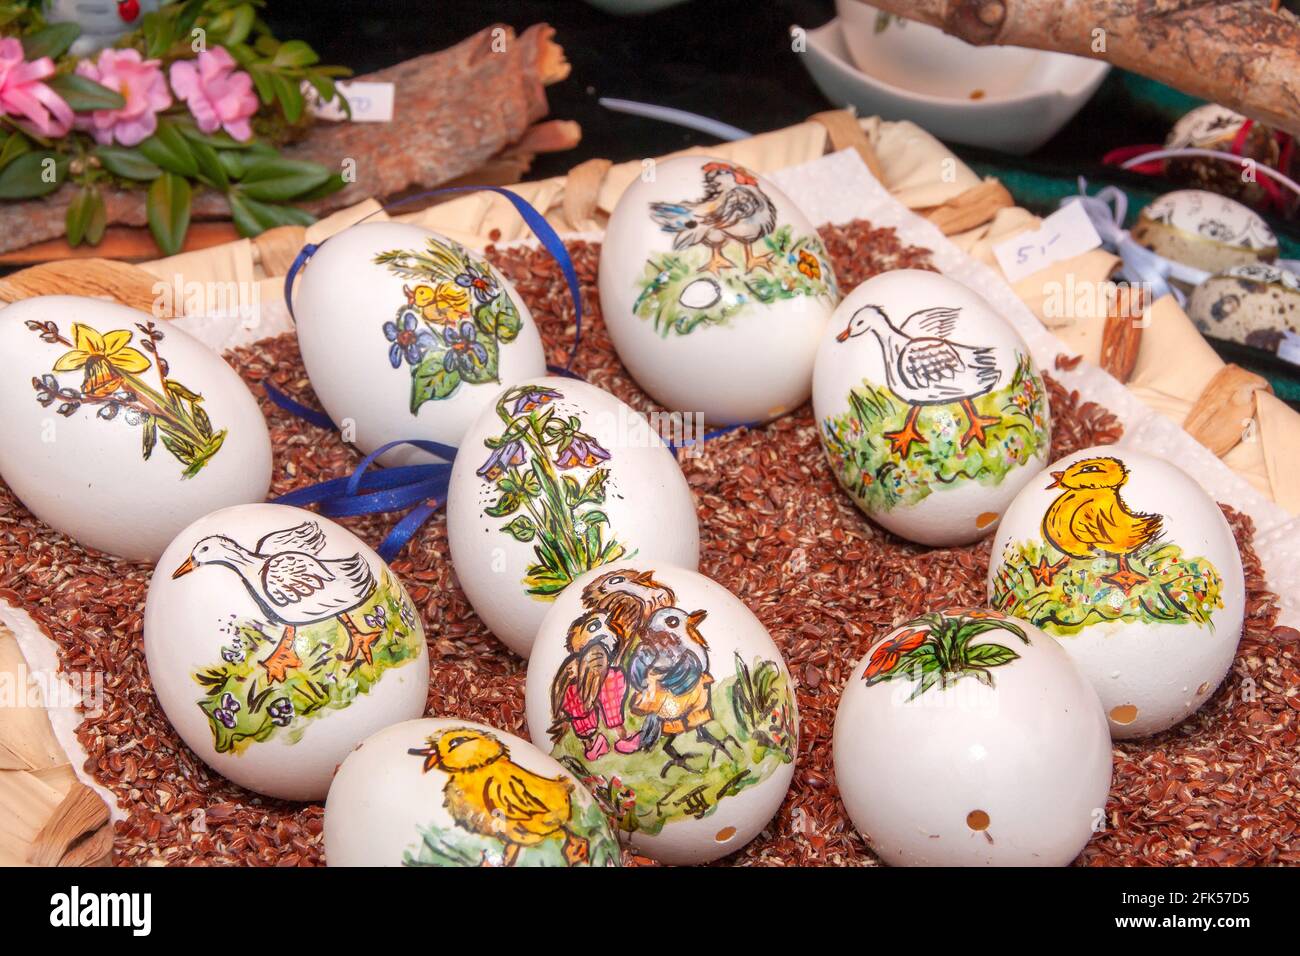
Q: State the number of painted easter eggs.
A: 10